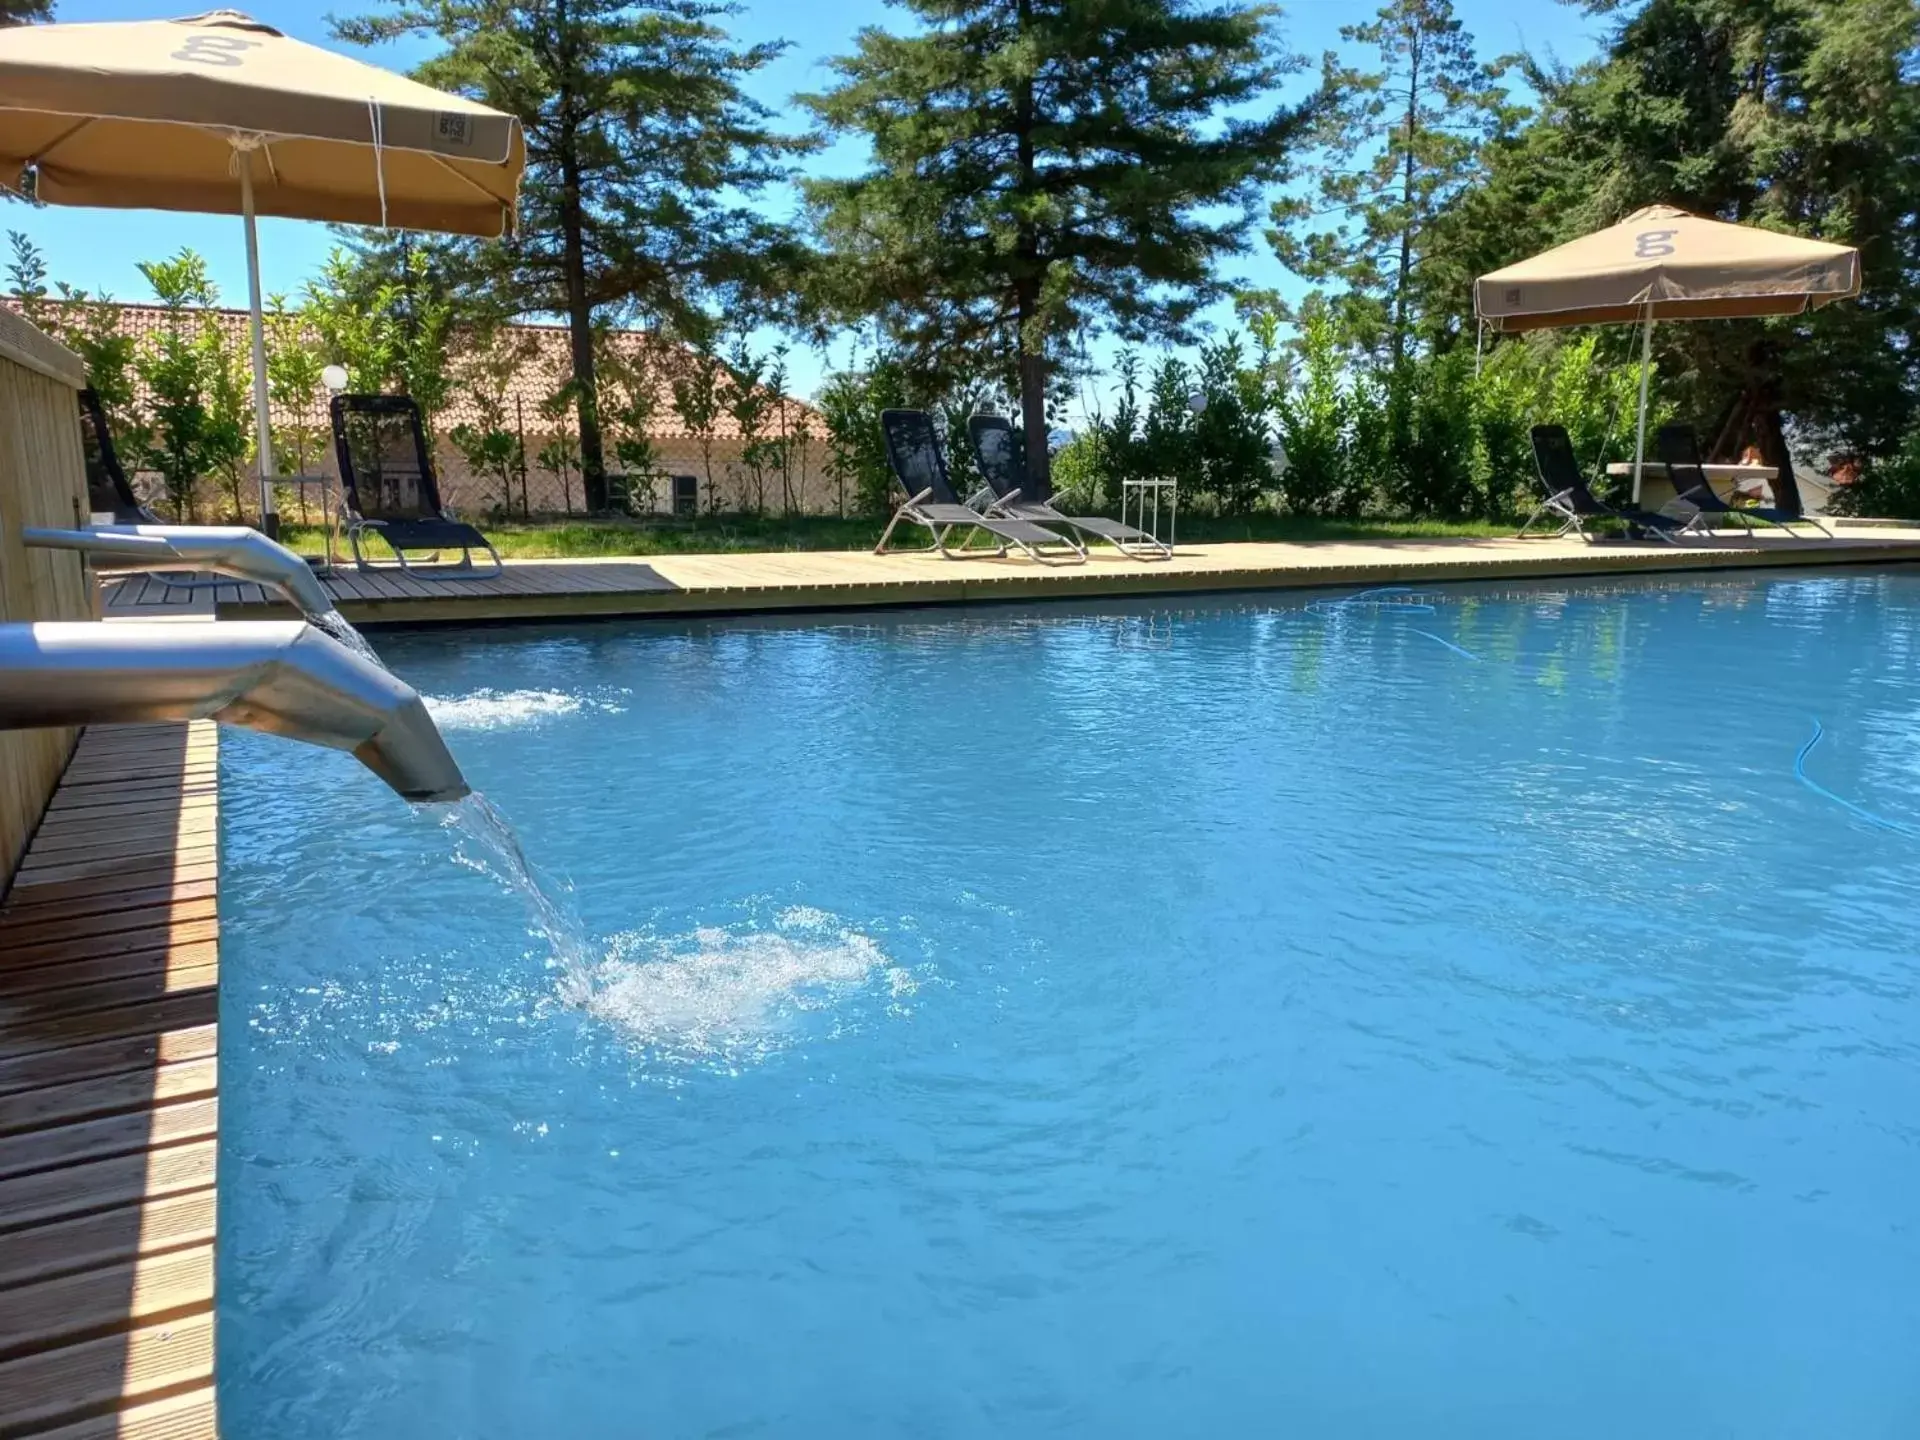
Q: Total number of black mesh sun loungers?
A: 6